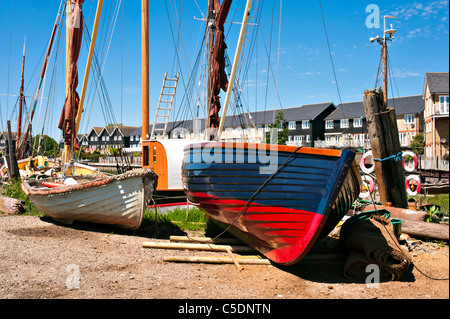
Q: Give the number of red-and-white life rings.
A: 4